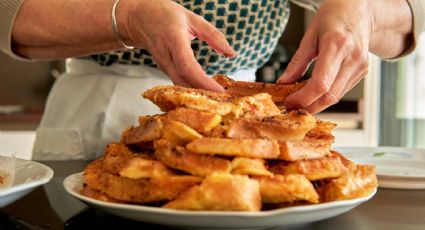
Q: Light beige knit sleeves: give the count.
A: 2